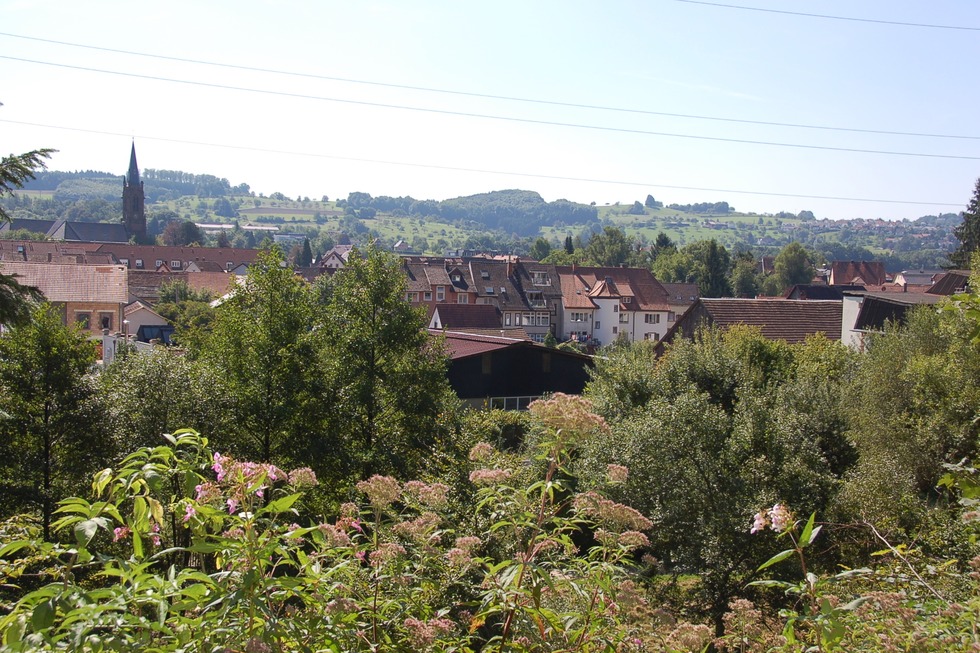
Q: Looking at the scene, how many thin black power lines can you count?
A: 4